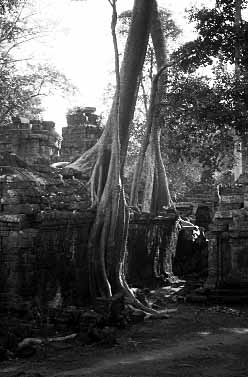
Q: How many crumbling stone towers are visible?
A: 2